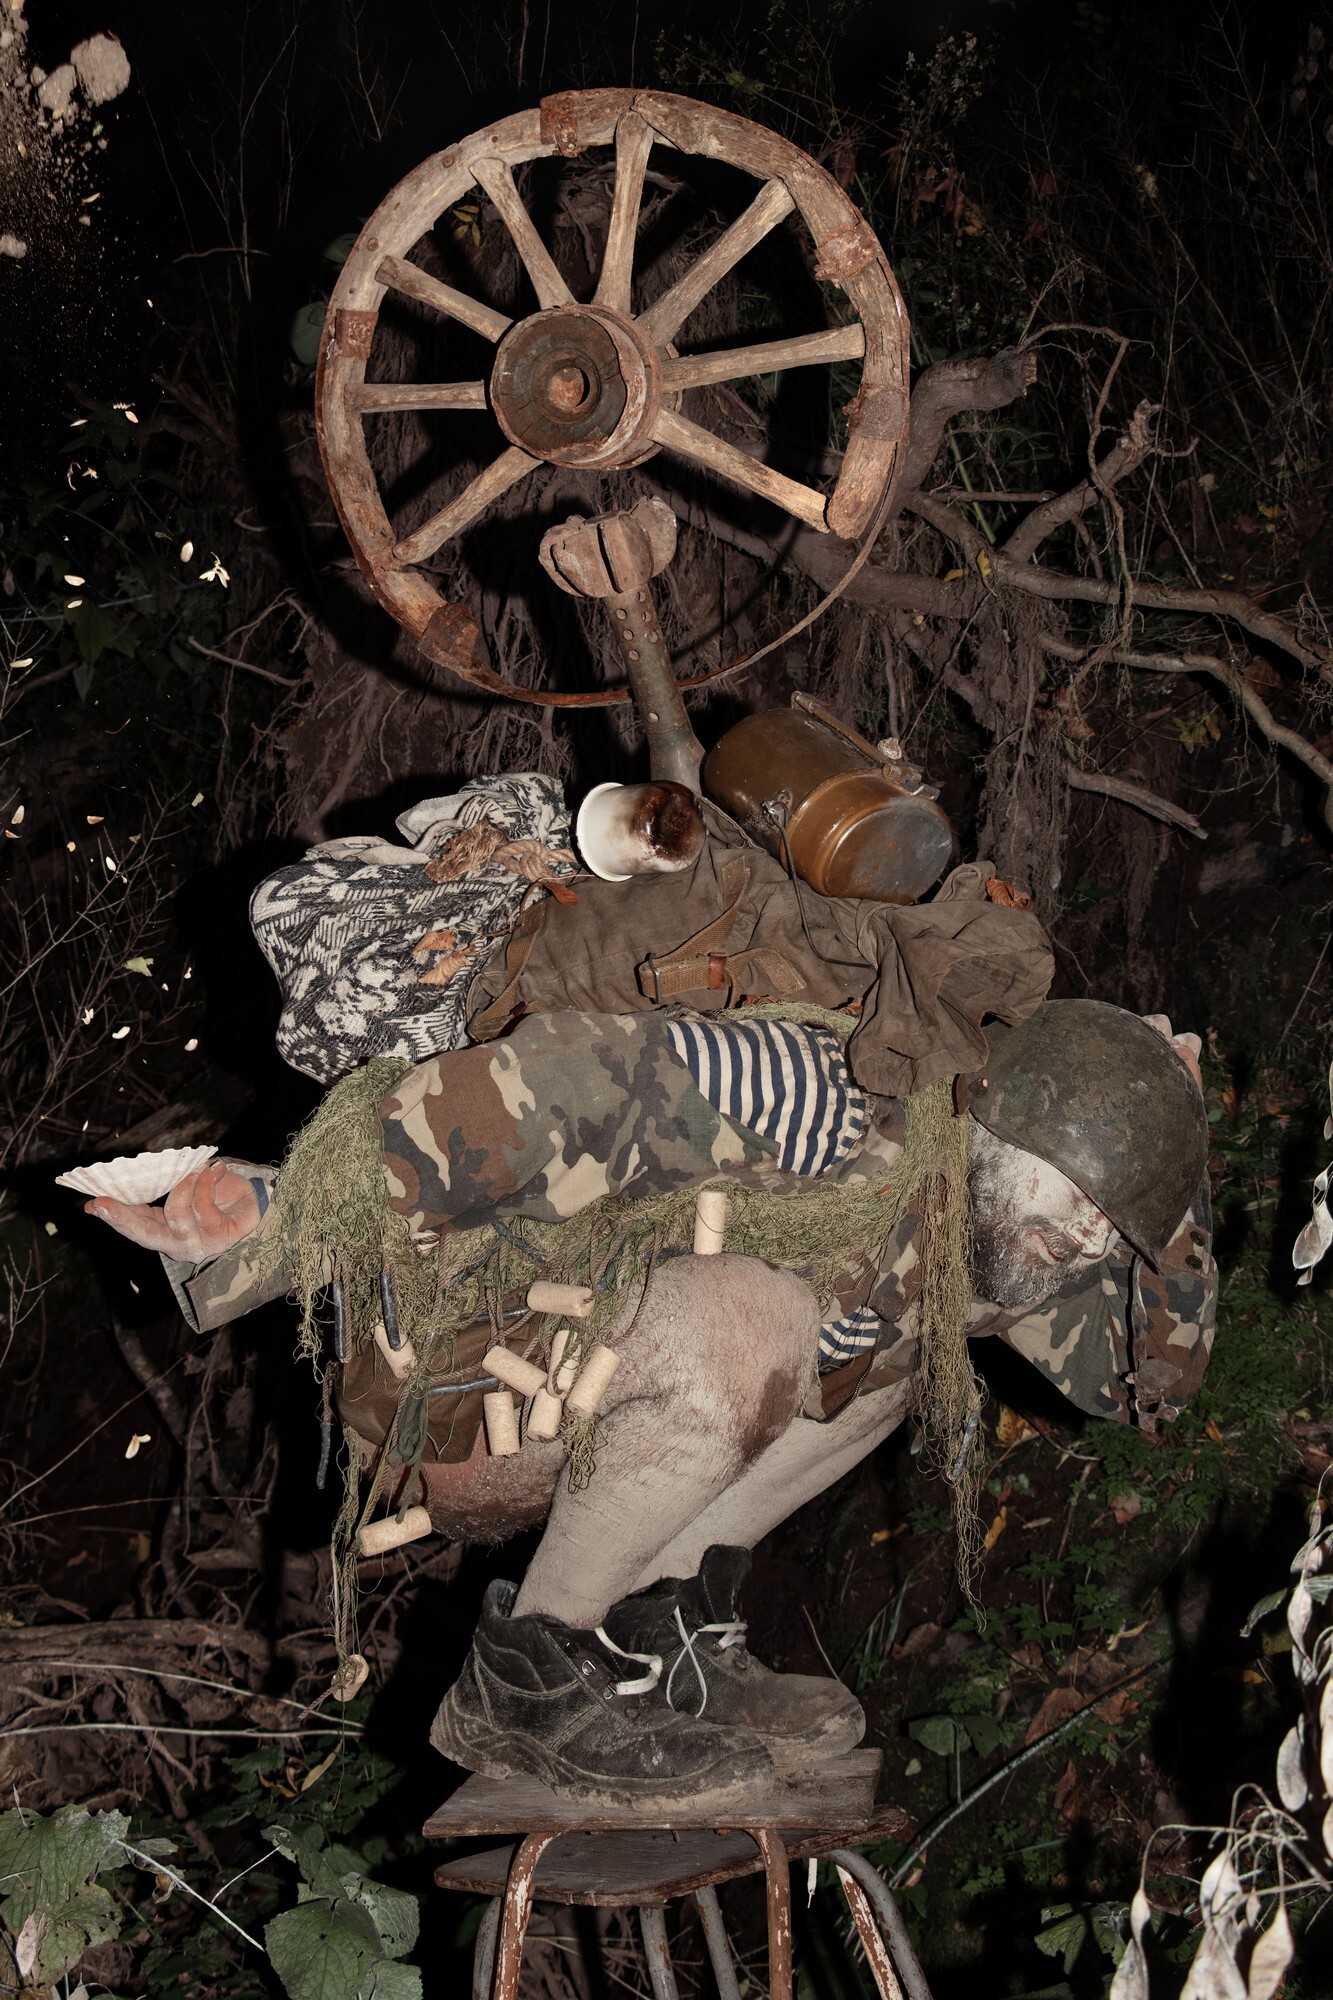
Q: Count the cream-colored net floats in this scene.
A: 10